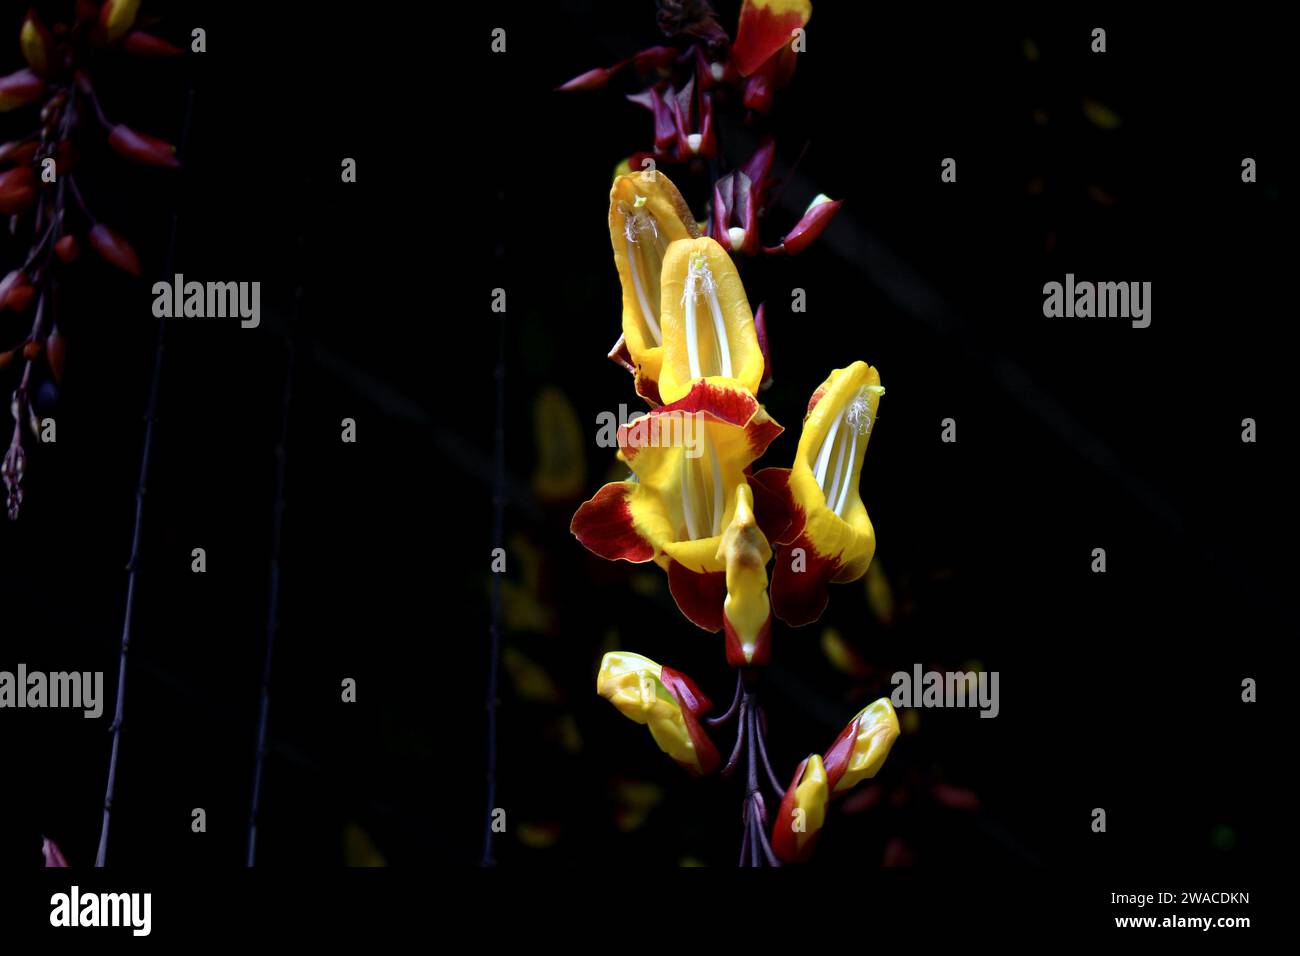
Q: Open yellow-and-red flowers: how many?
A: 4